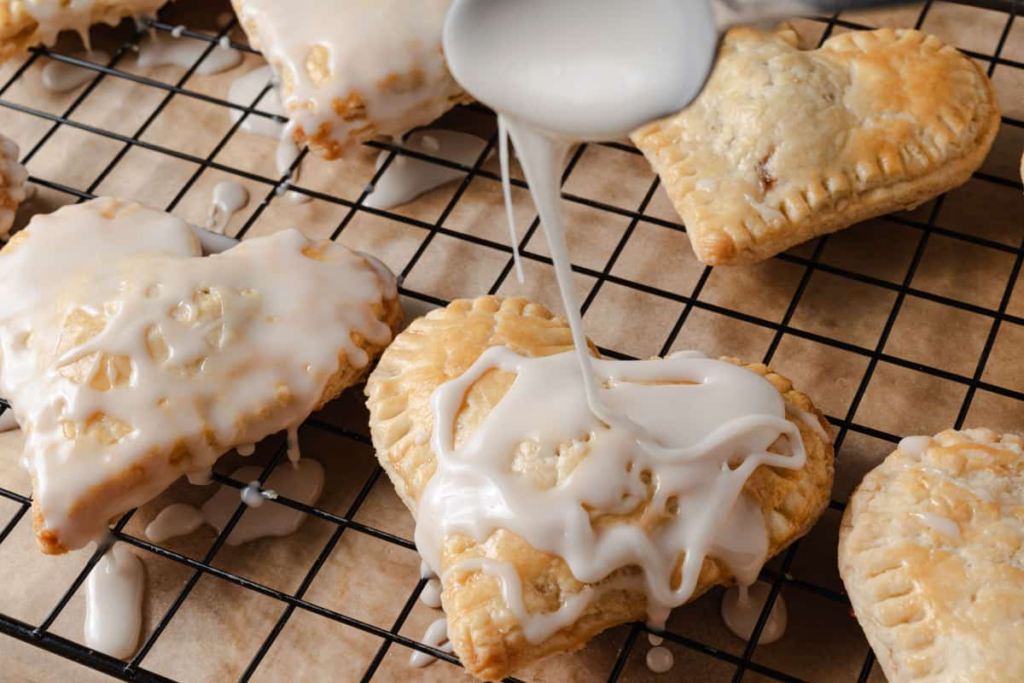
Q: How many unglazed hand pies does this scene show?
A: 2